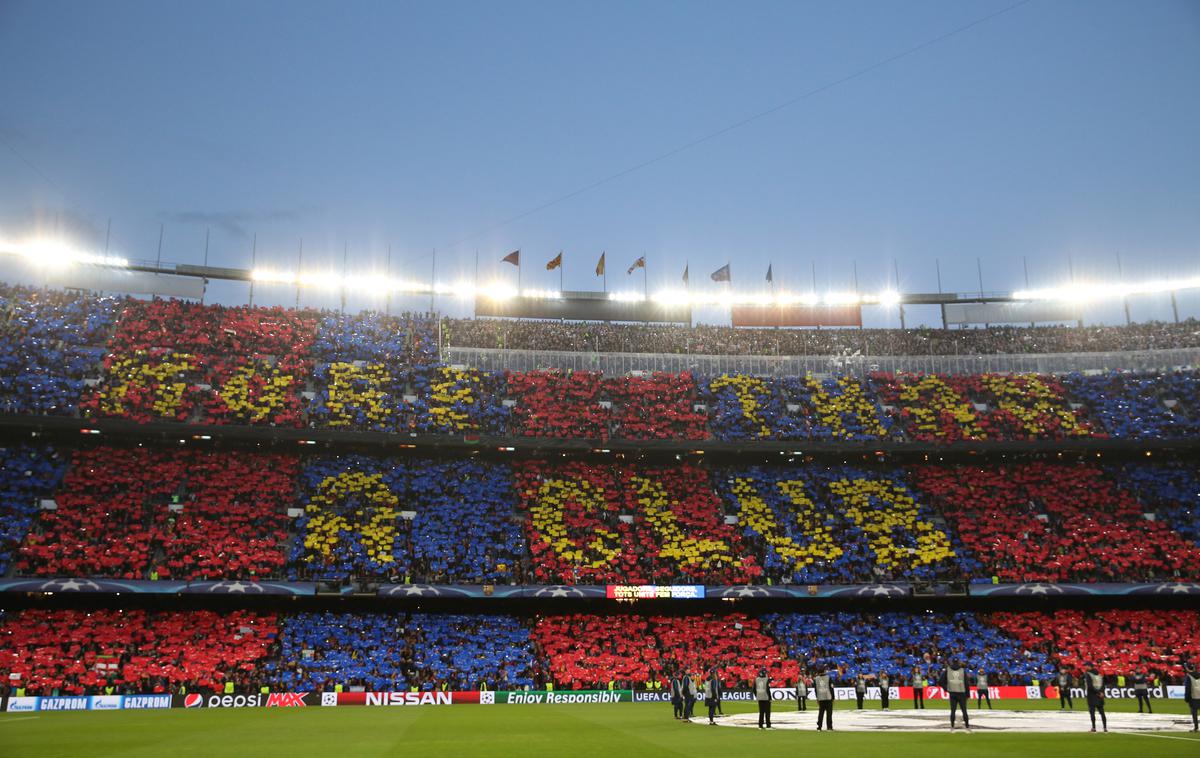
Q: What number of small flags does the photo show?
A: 7